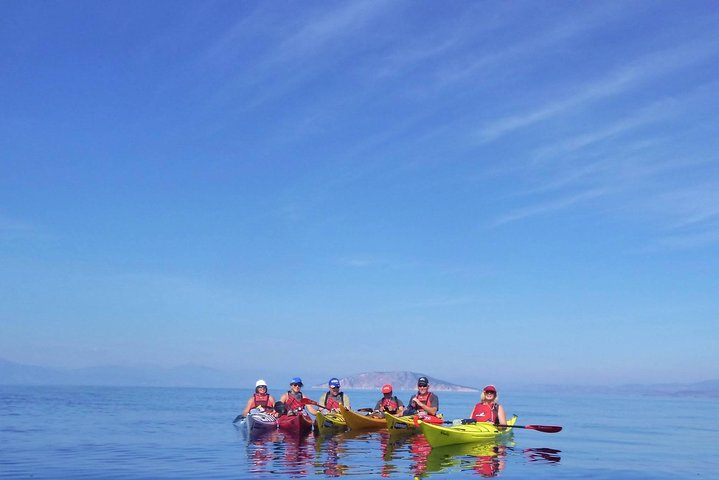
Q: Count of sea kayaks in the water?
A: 6